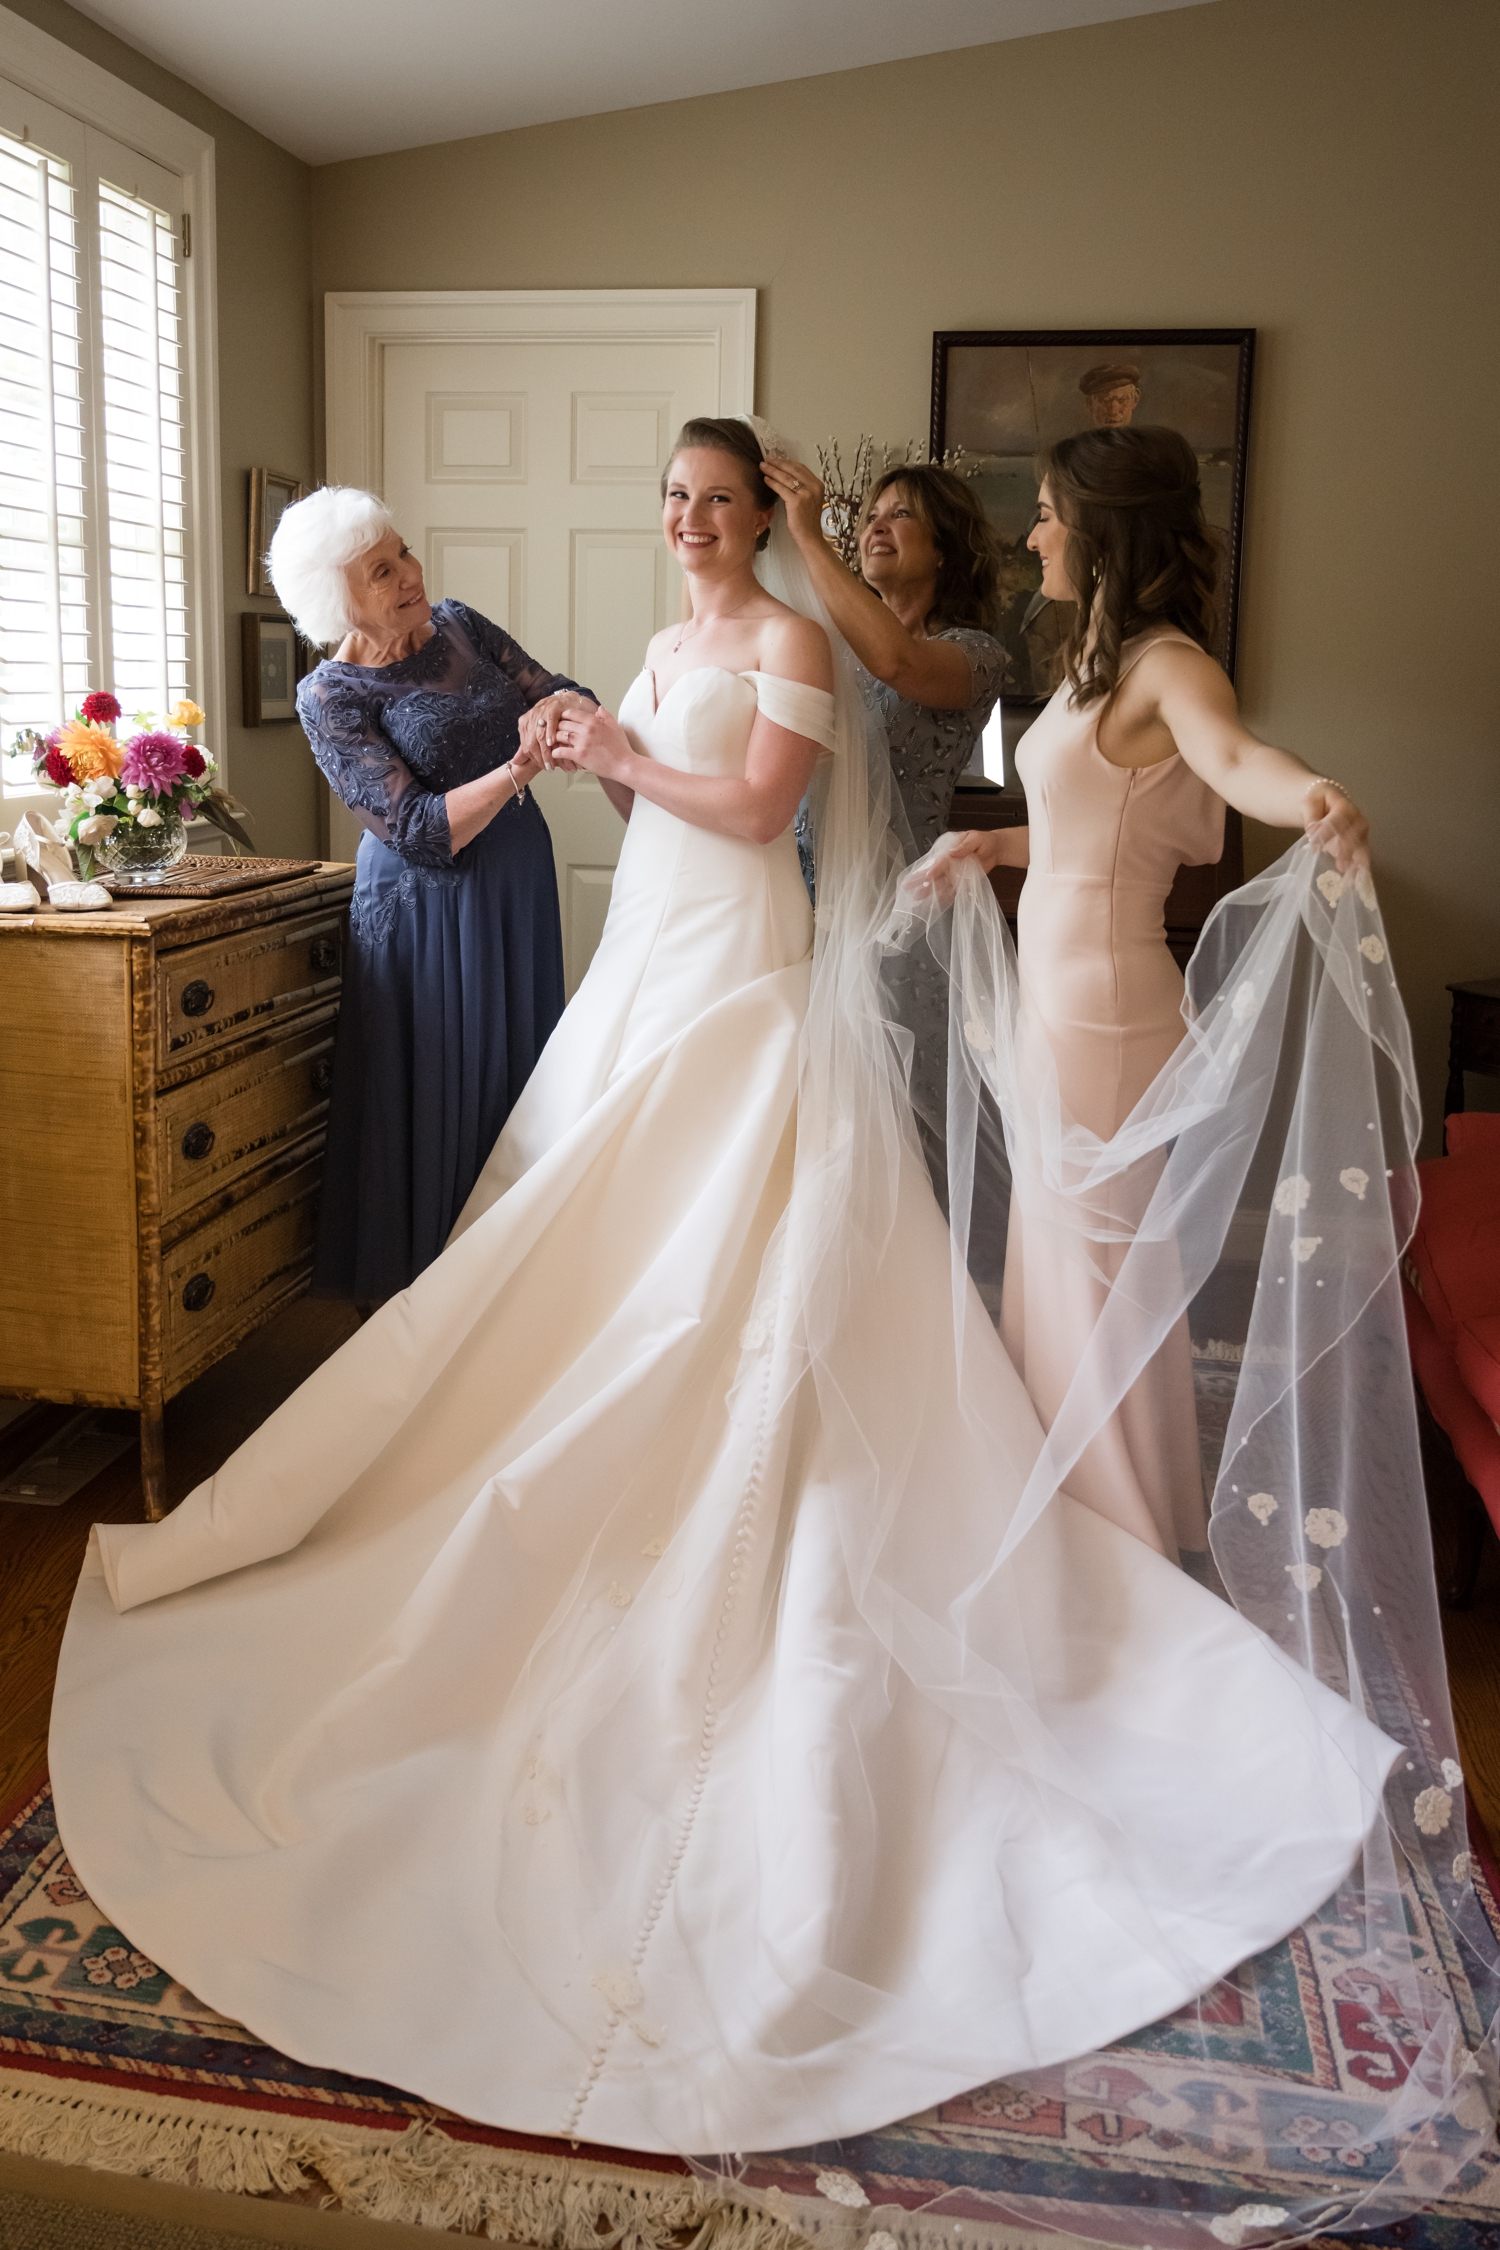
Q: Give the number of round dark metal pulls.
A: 5